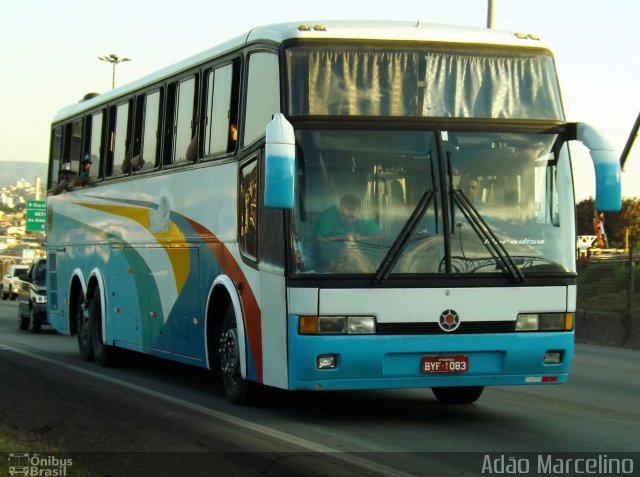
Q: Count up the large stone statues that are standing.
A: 0